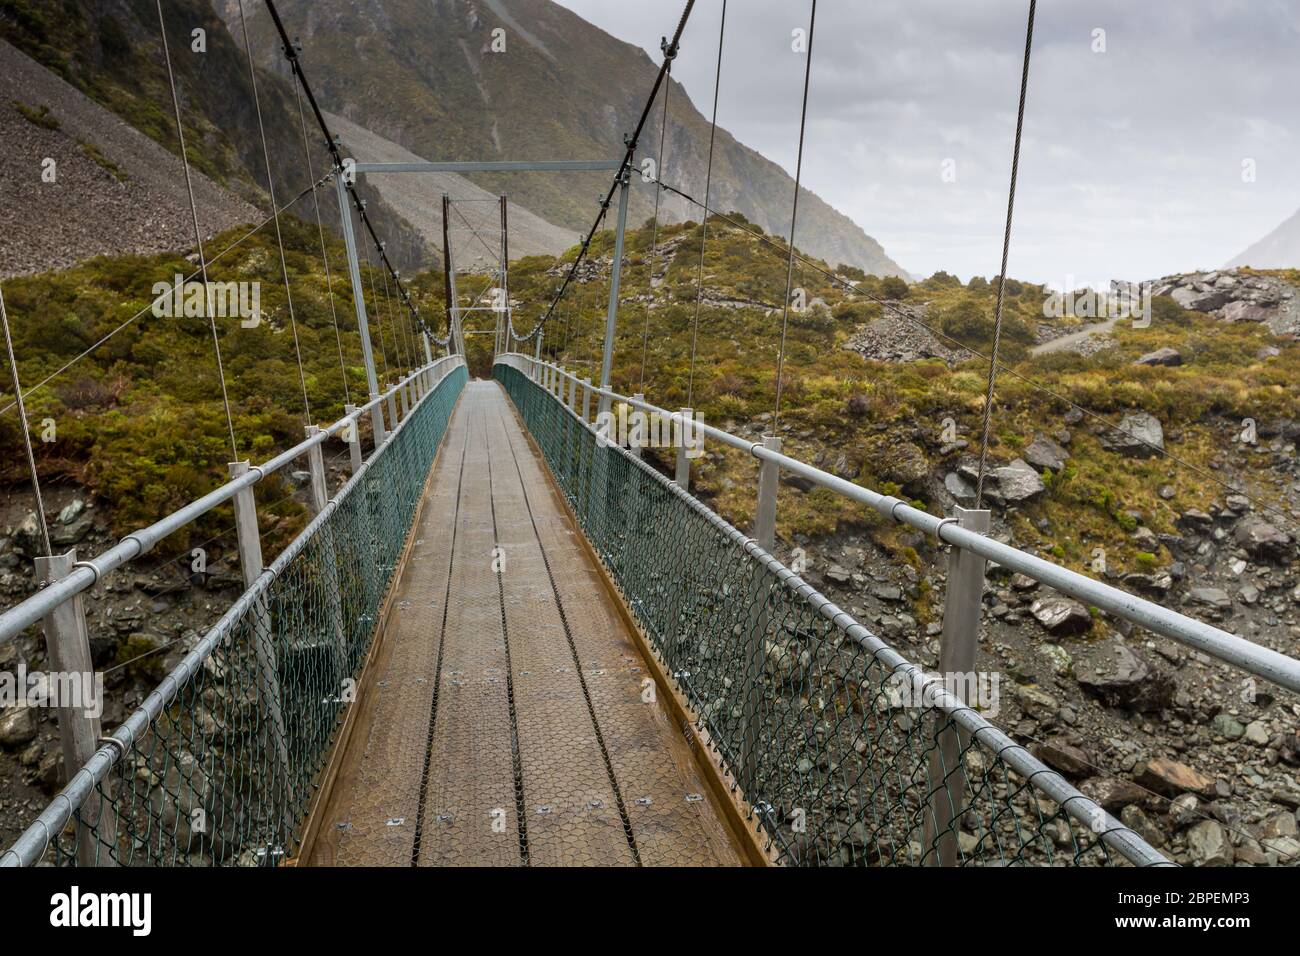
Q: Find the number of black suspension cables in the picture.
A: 2